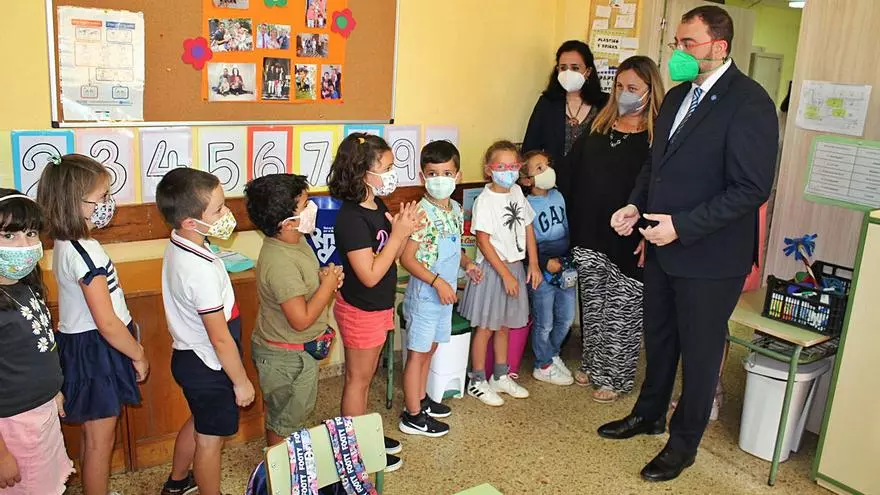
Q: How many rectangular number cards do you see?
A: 9